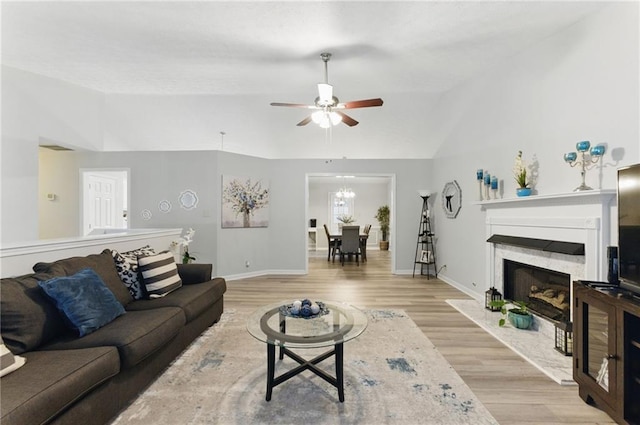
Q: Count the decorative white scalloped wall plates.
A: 3